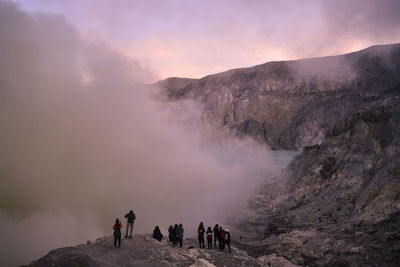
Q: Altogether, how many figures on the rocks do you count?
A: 11